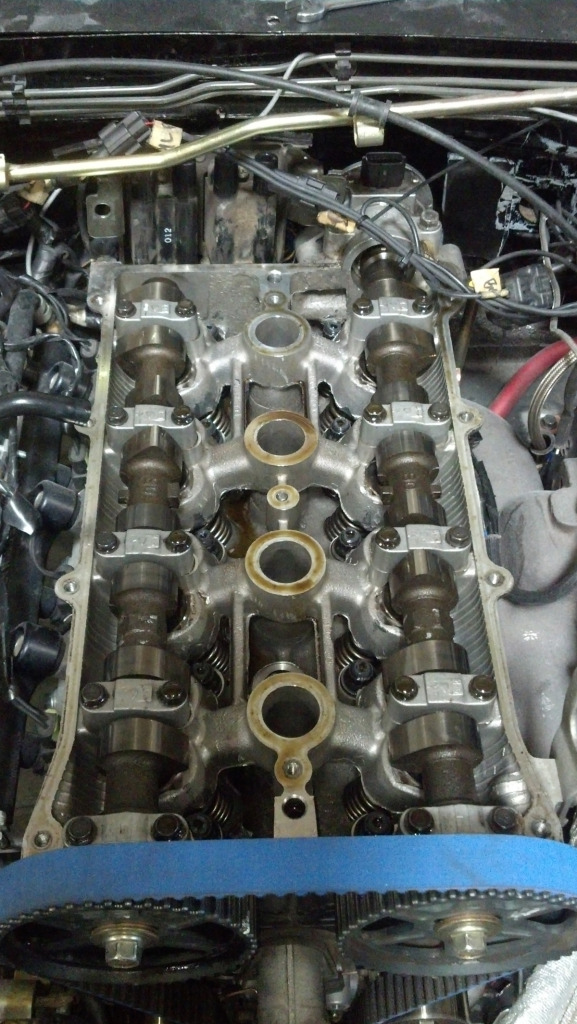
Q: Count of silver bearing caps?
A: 10